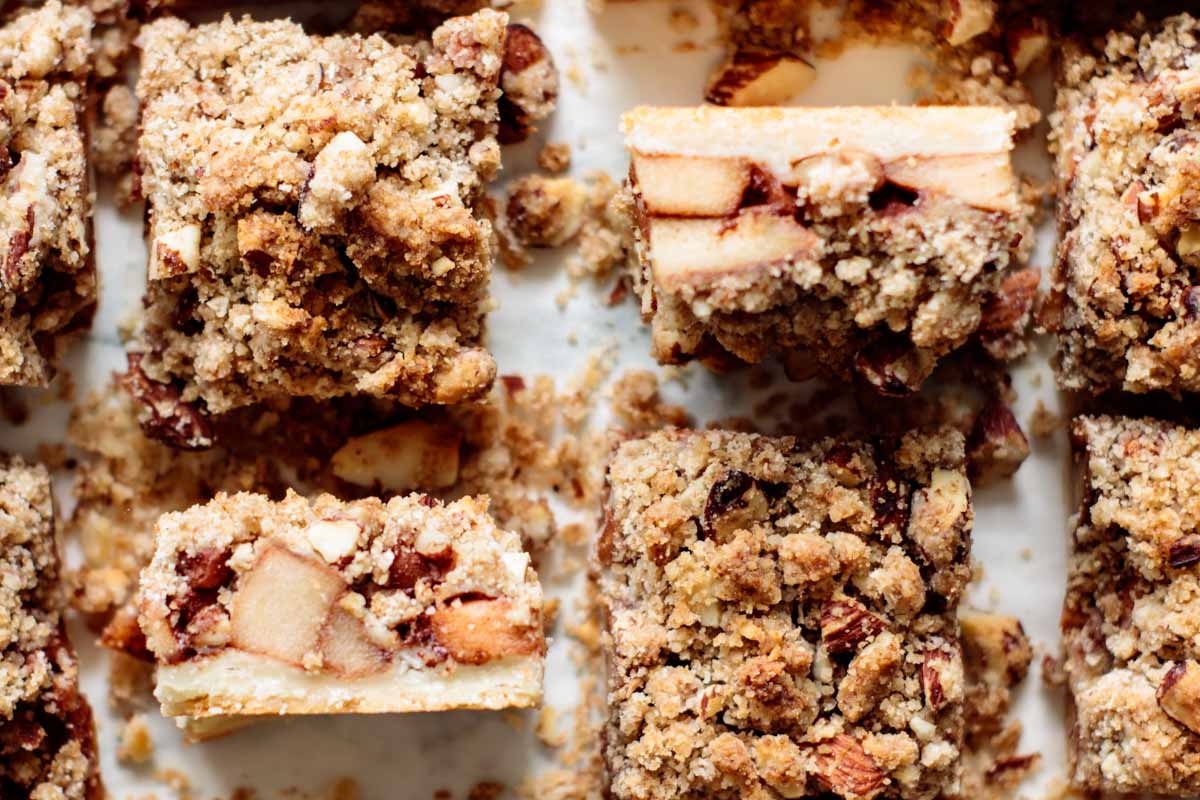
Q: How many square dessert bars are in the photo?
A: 8